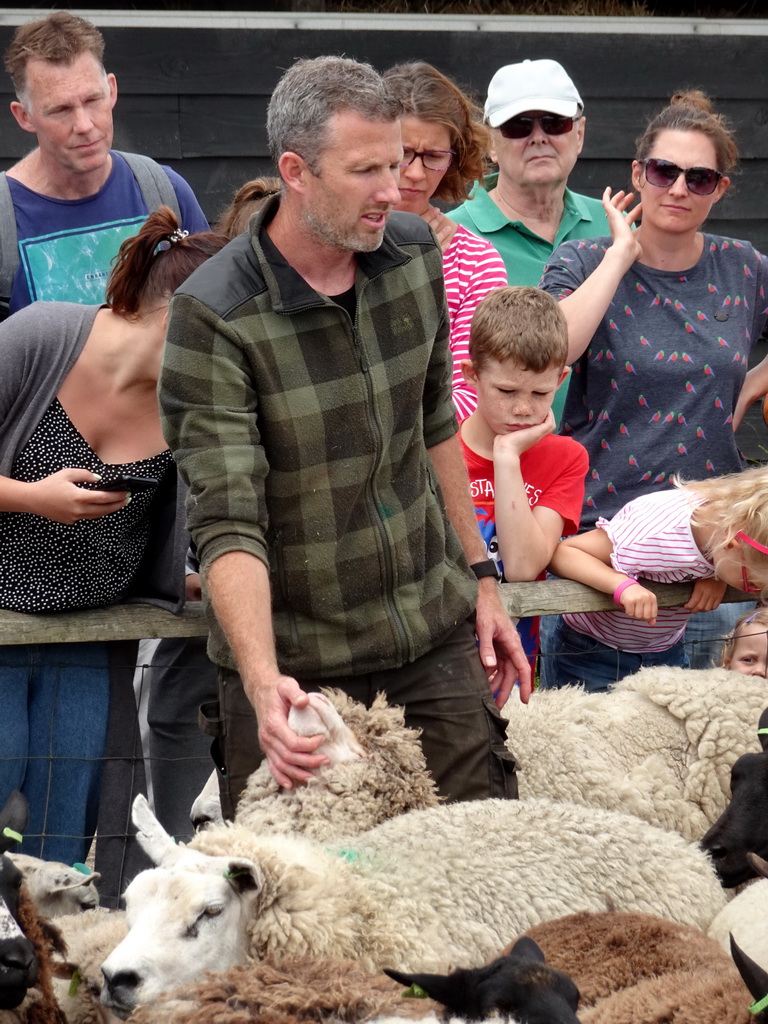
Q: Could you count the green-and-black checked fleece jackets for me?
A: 1